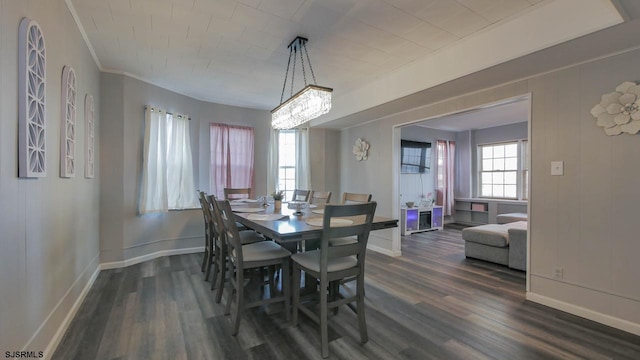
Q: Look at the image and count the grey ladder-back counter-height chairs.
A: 8